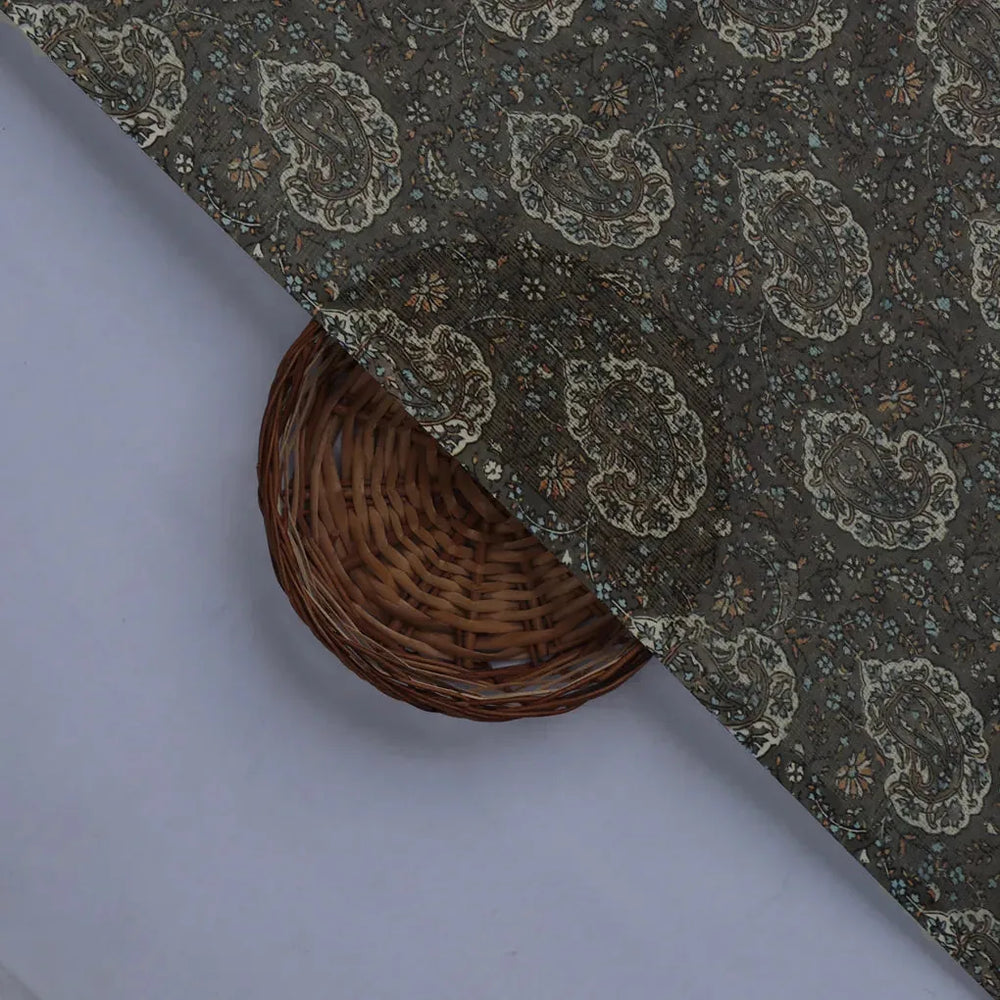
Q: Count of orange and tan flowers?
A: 9